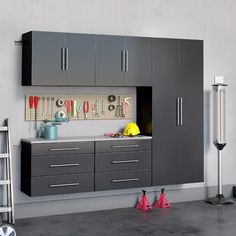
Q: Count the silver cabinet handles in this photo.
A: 12